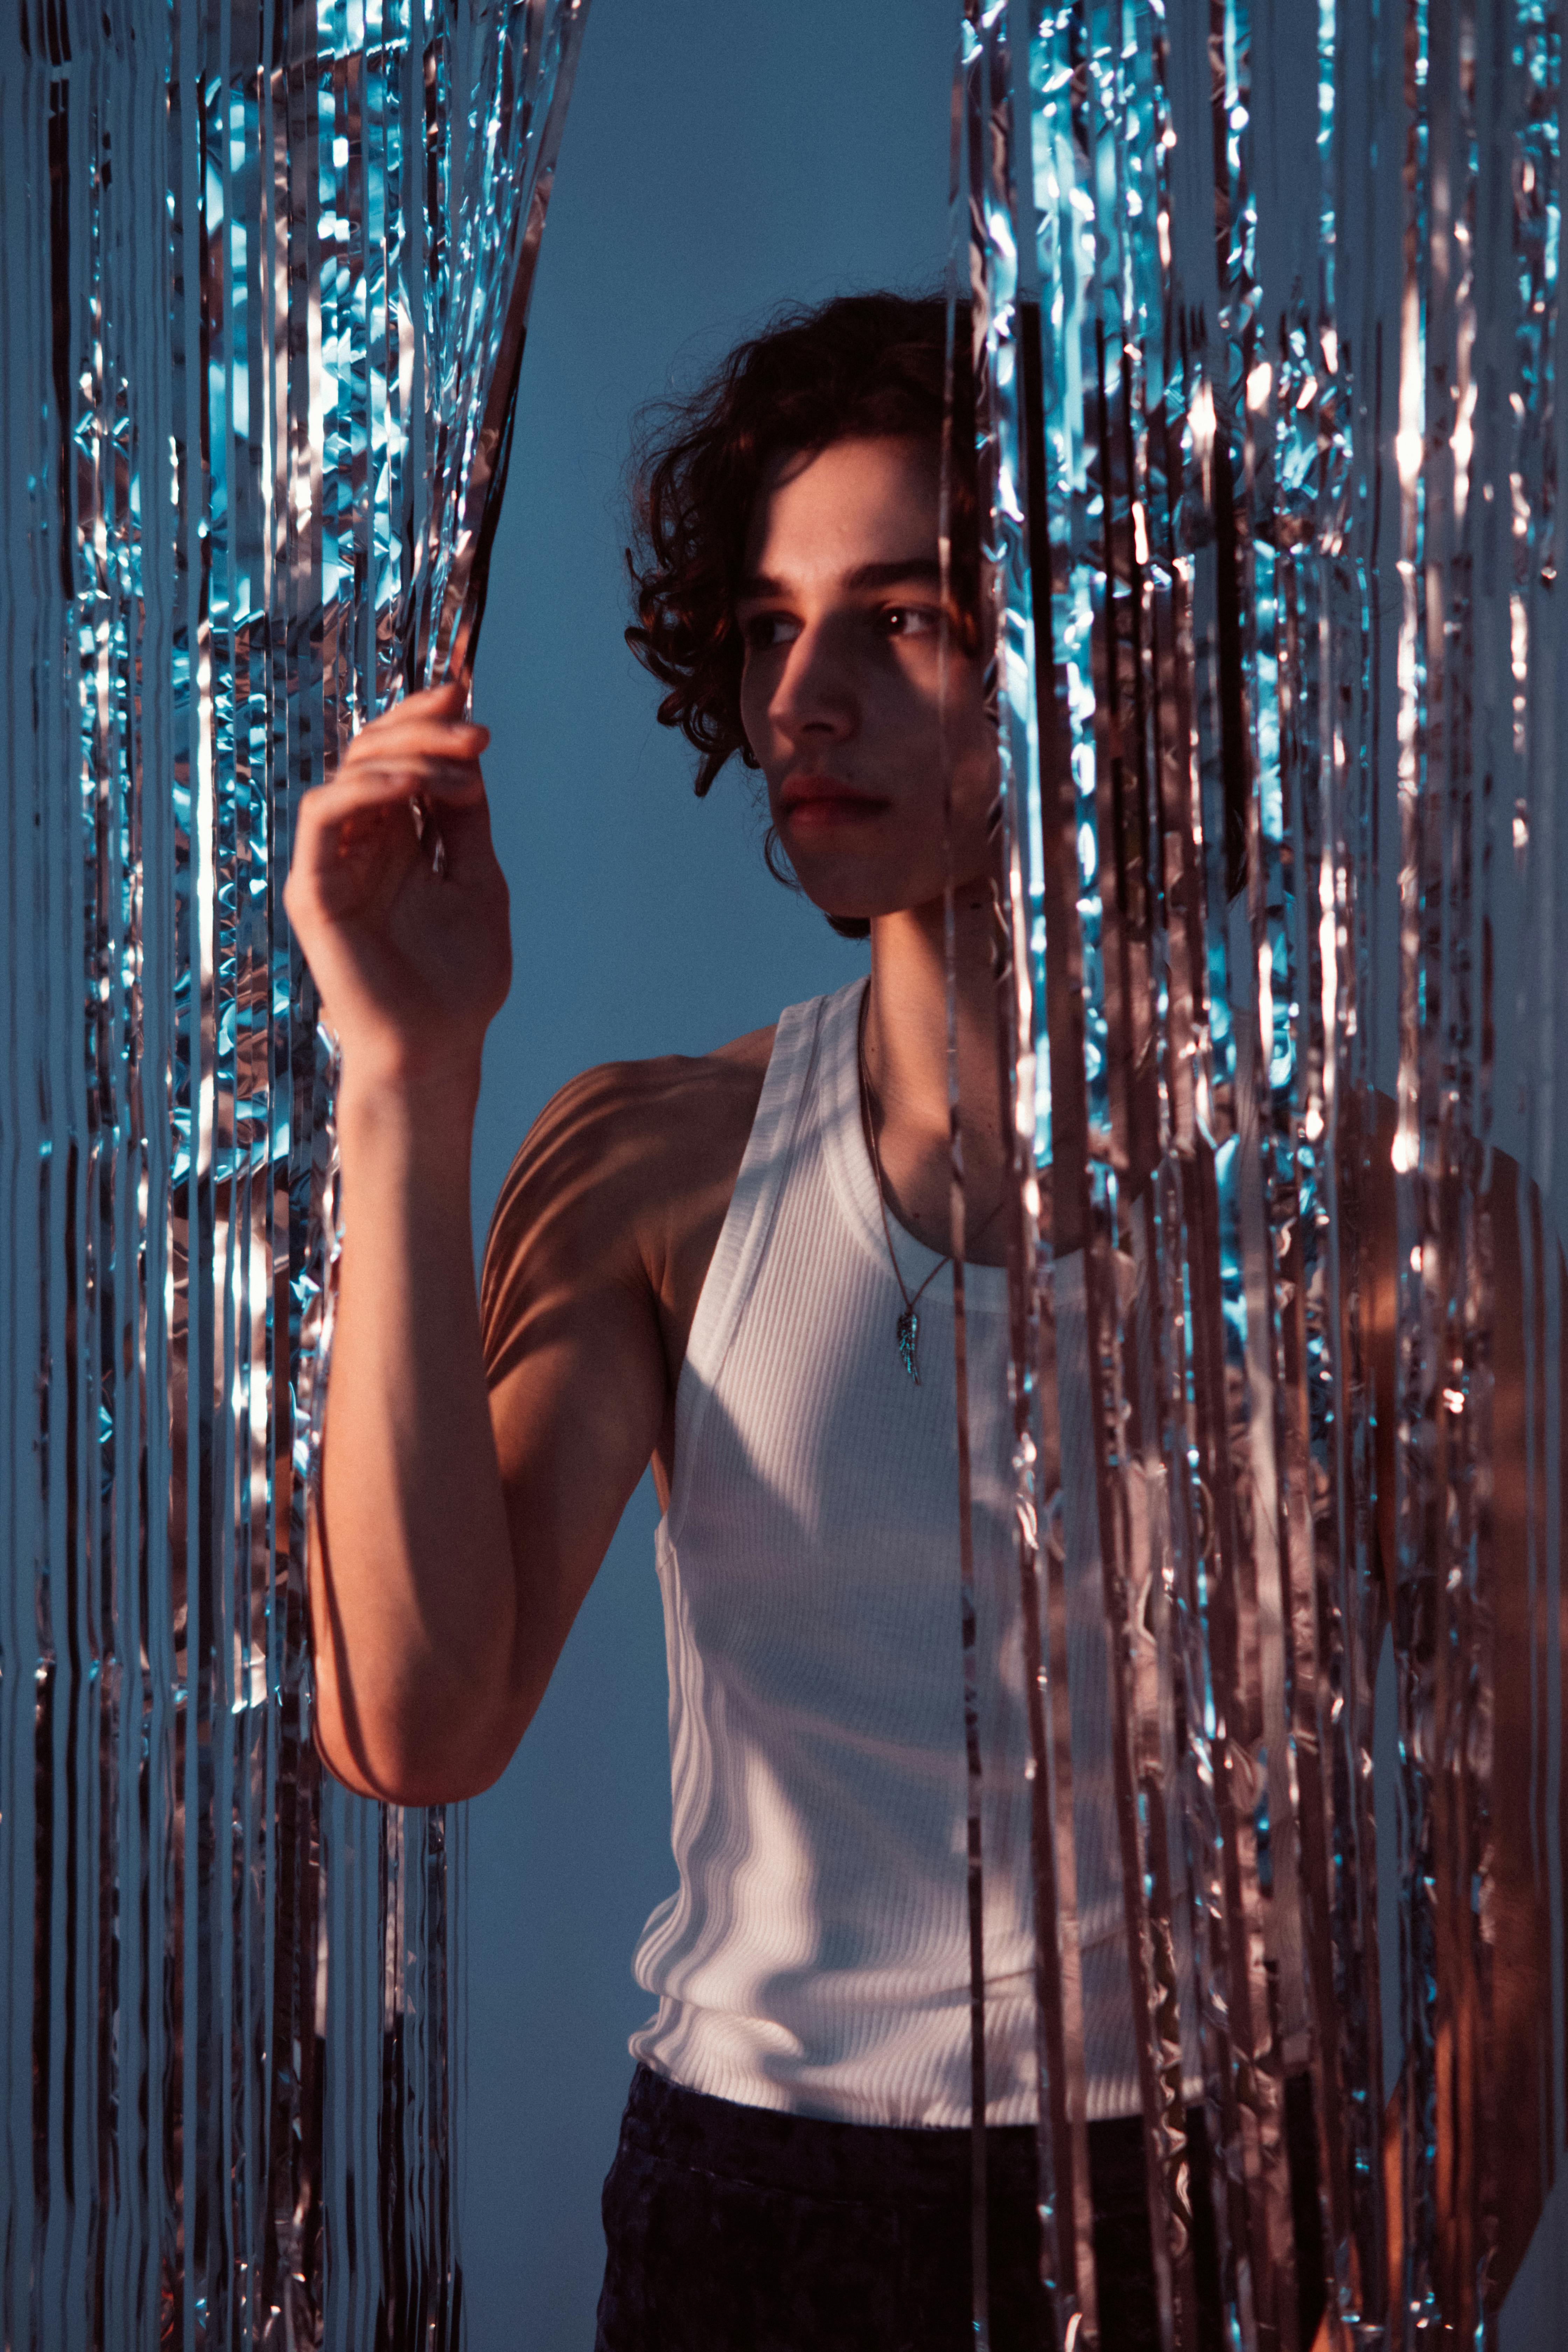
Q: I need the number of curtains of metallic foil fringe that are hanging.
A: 2